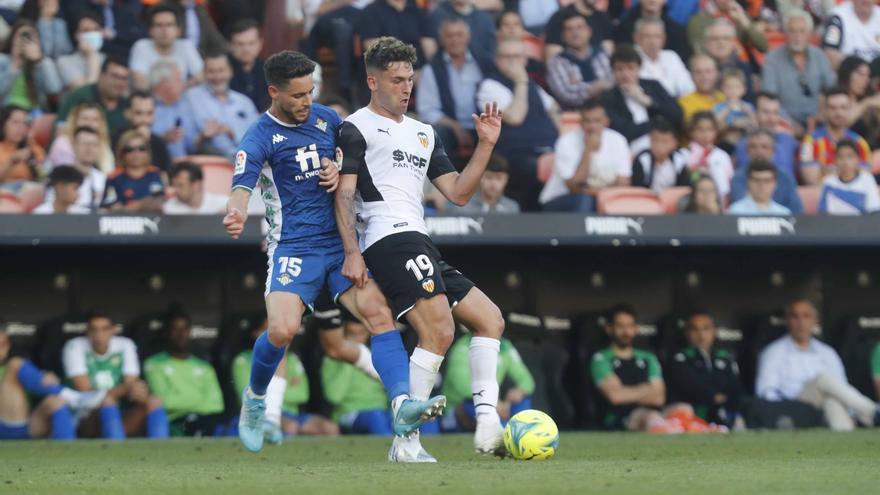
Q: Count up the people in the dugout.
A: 10